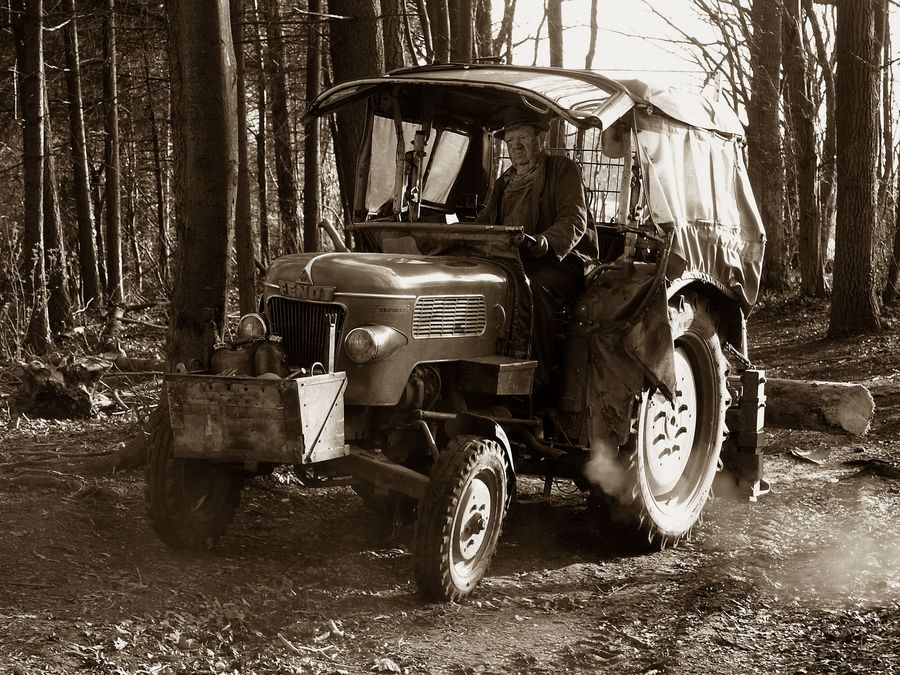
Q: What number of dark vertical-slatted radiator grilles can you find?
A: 1